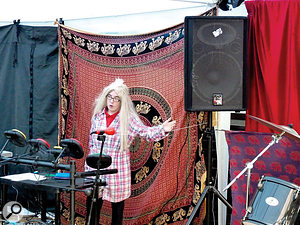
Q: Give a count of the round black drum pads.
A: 4